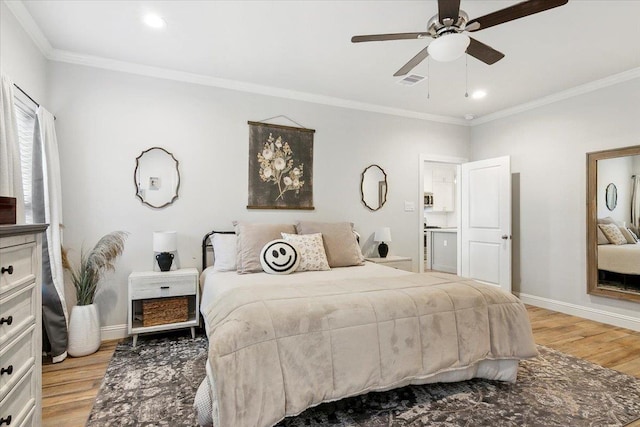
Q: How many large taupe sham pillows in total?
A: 2